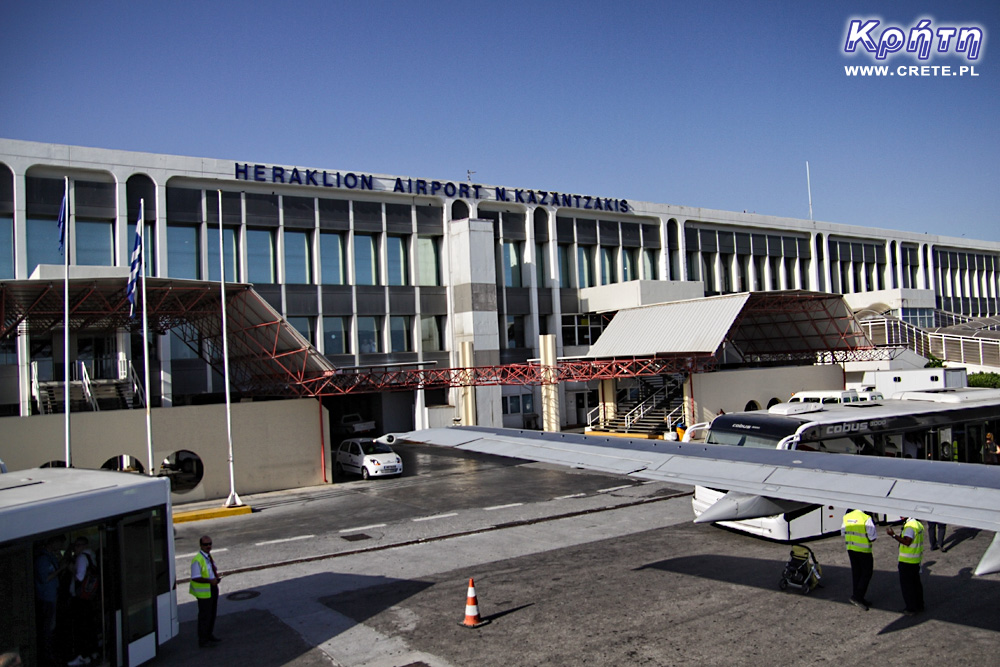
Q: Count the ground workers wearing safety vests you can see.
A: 3